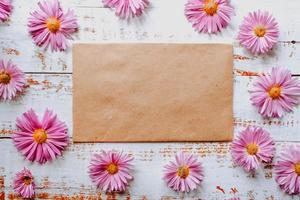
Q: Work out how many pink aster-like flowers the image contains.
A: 13